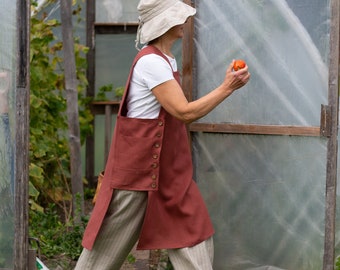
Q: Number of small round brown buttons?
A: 7